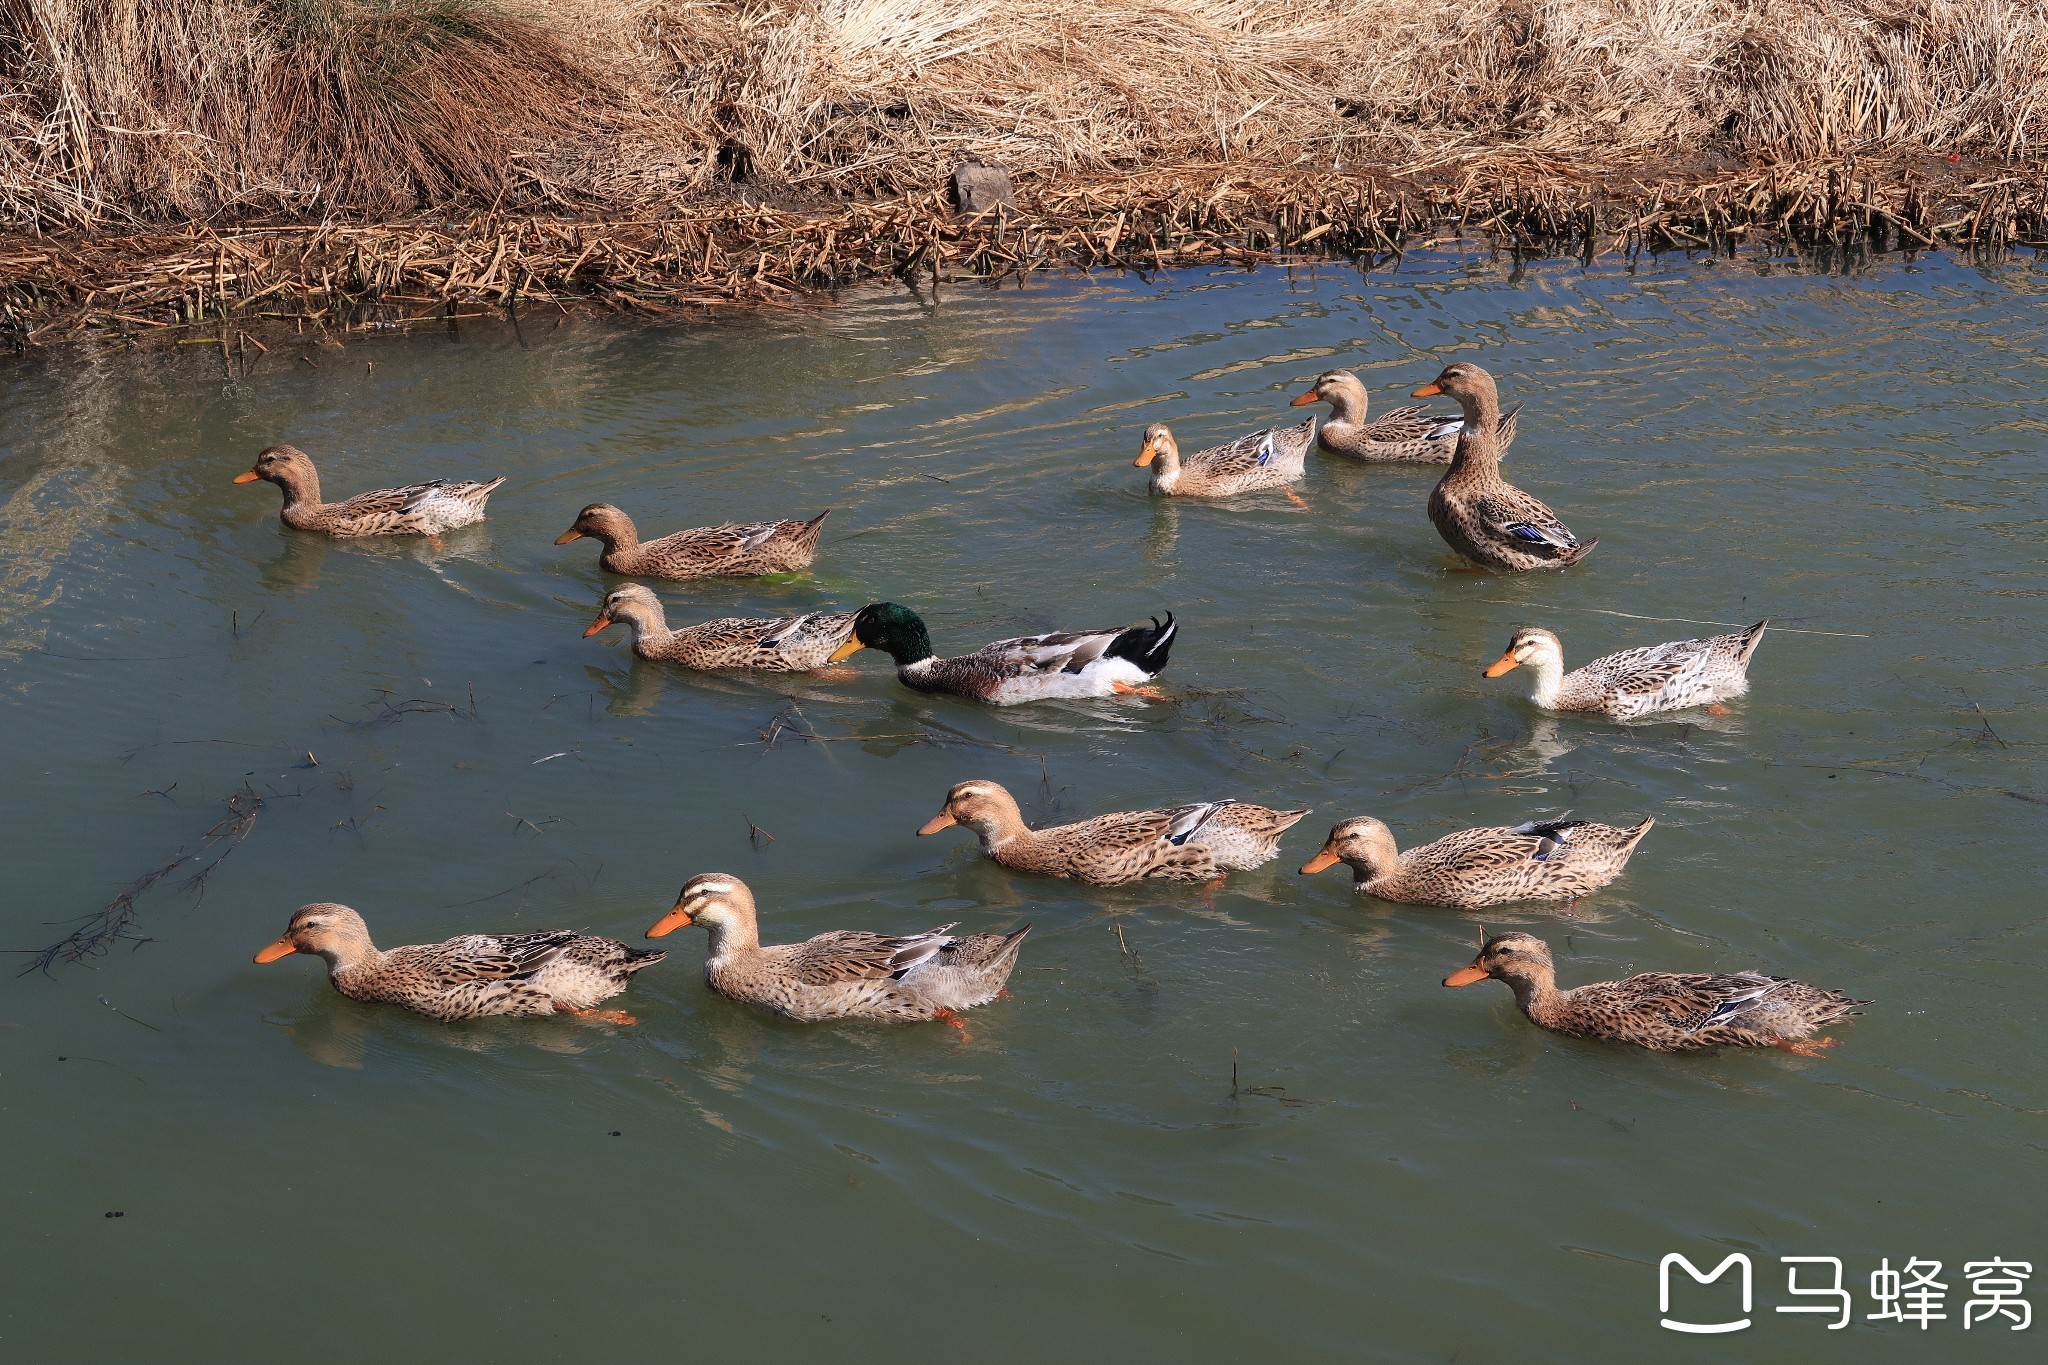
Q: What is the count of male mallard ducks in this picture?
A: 1